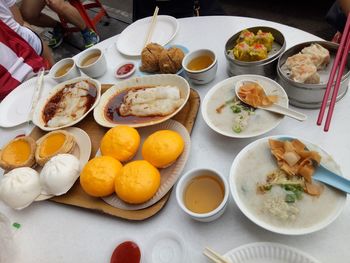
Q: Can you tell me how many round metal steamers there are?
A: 2